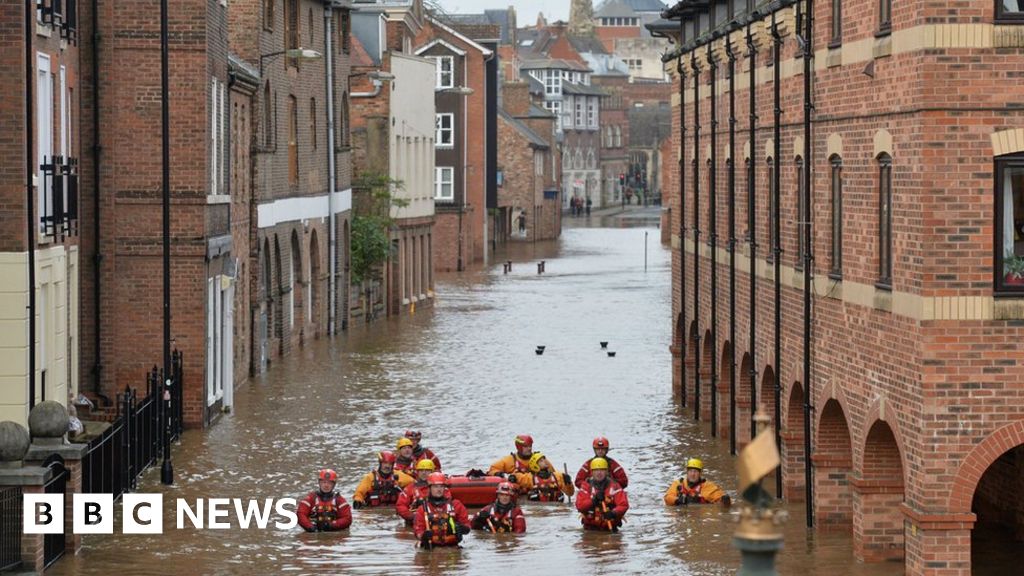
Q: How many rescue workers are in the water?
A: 12